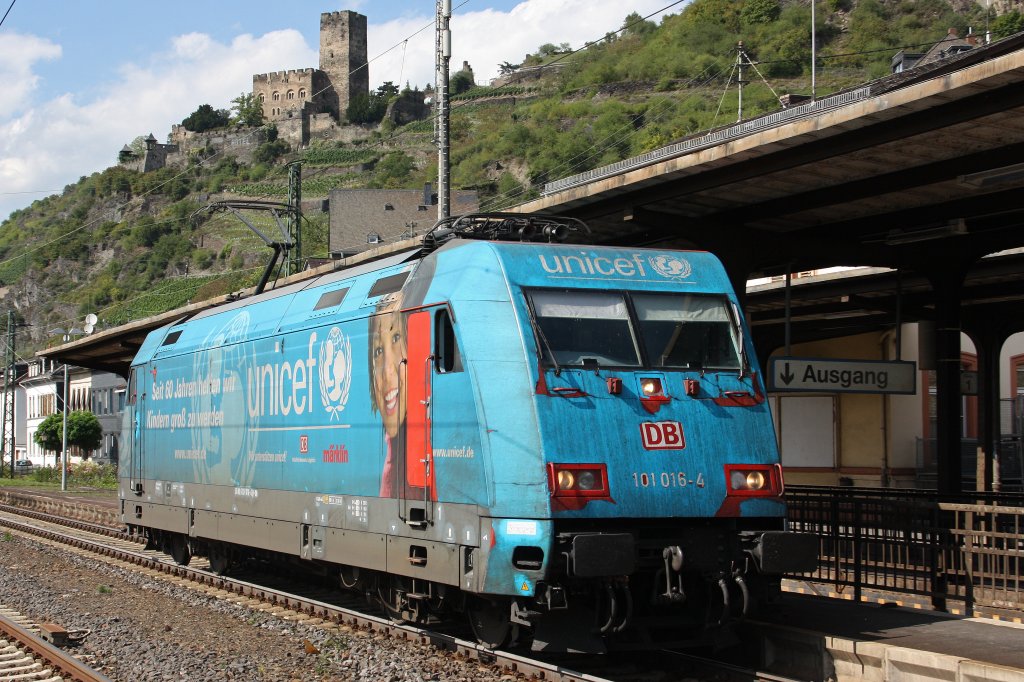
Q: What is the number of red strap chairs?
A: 0